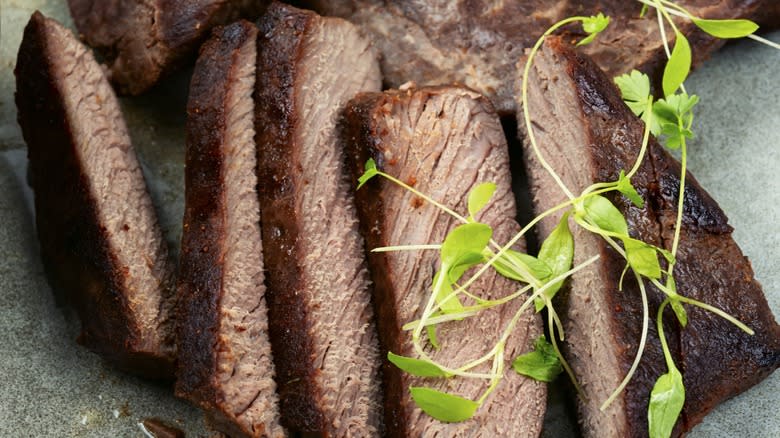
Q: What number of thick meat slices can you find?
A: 5